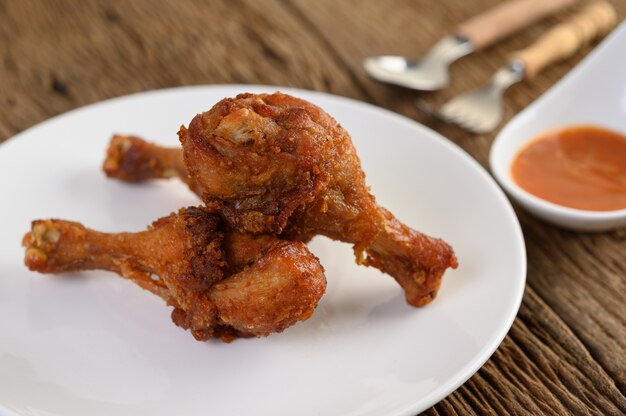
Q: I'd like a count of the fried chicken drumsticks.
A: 3